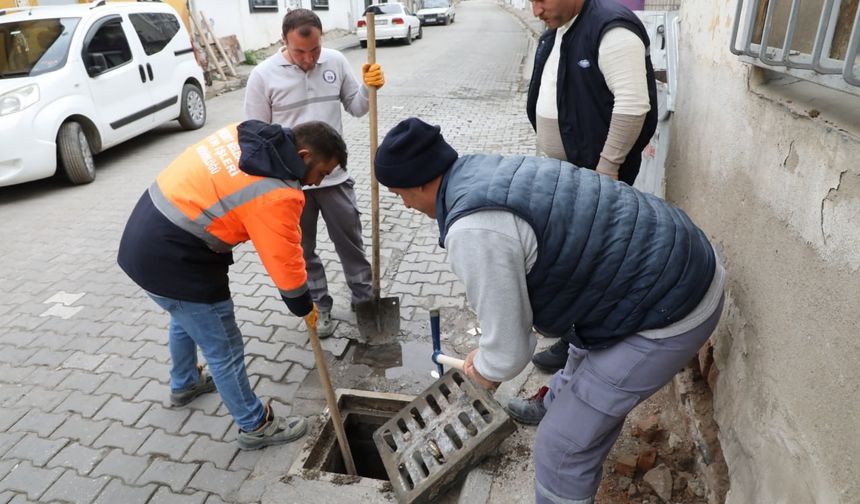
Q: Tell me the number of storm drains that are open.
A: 1